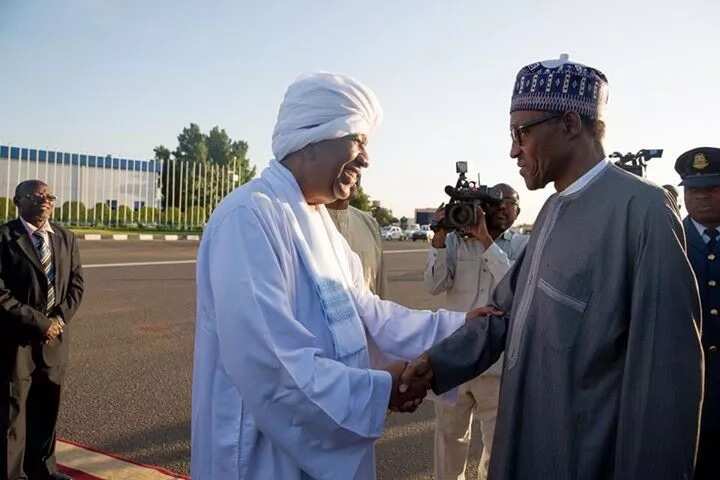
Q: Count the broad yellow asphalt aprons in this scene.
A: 0